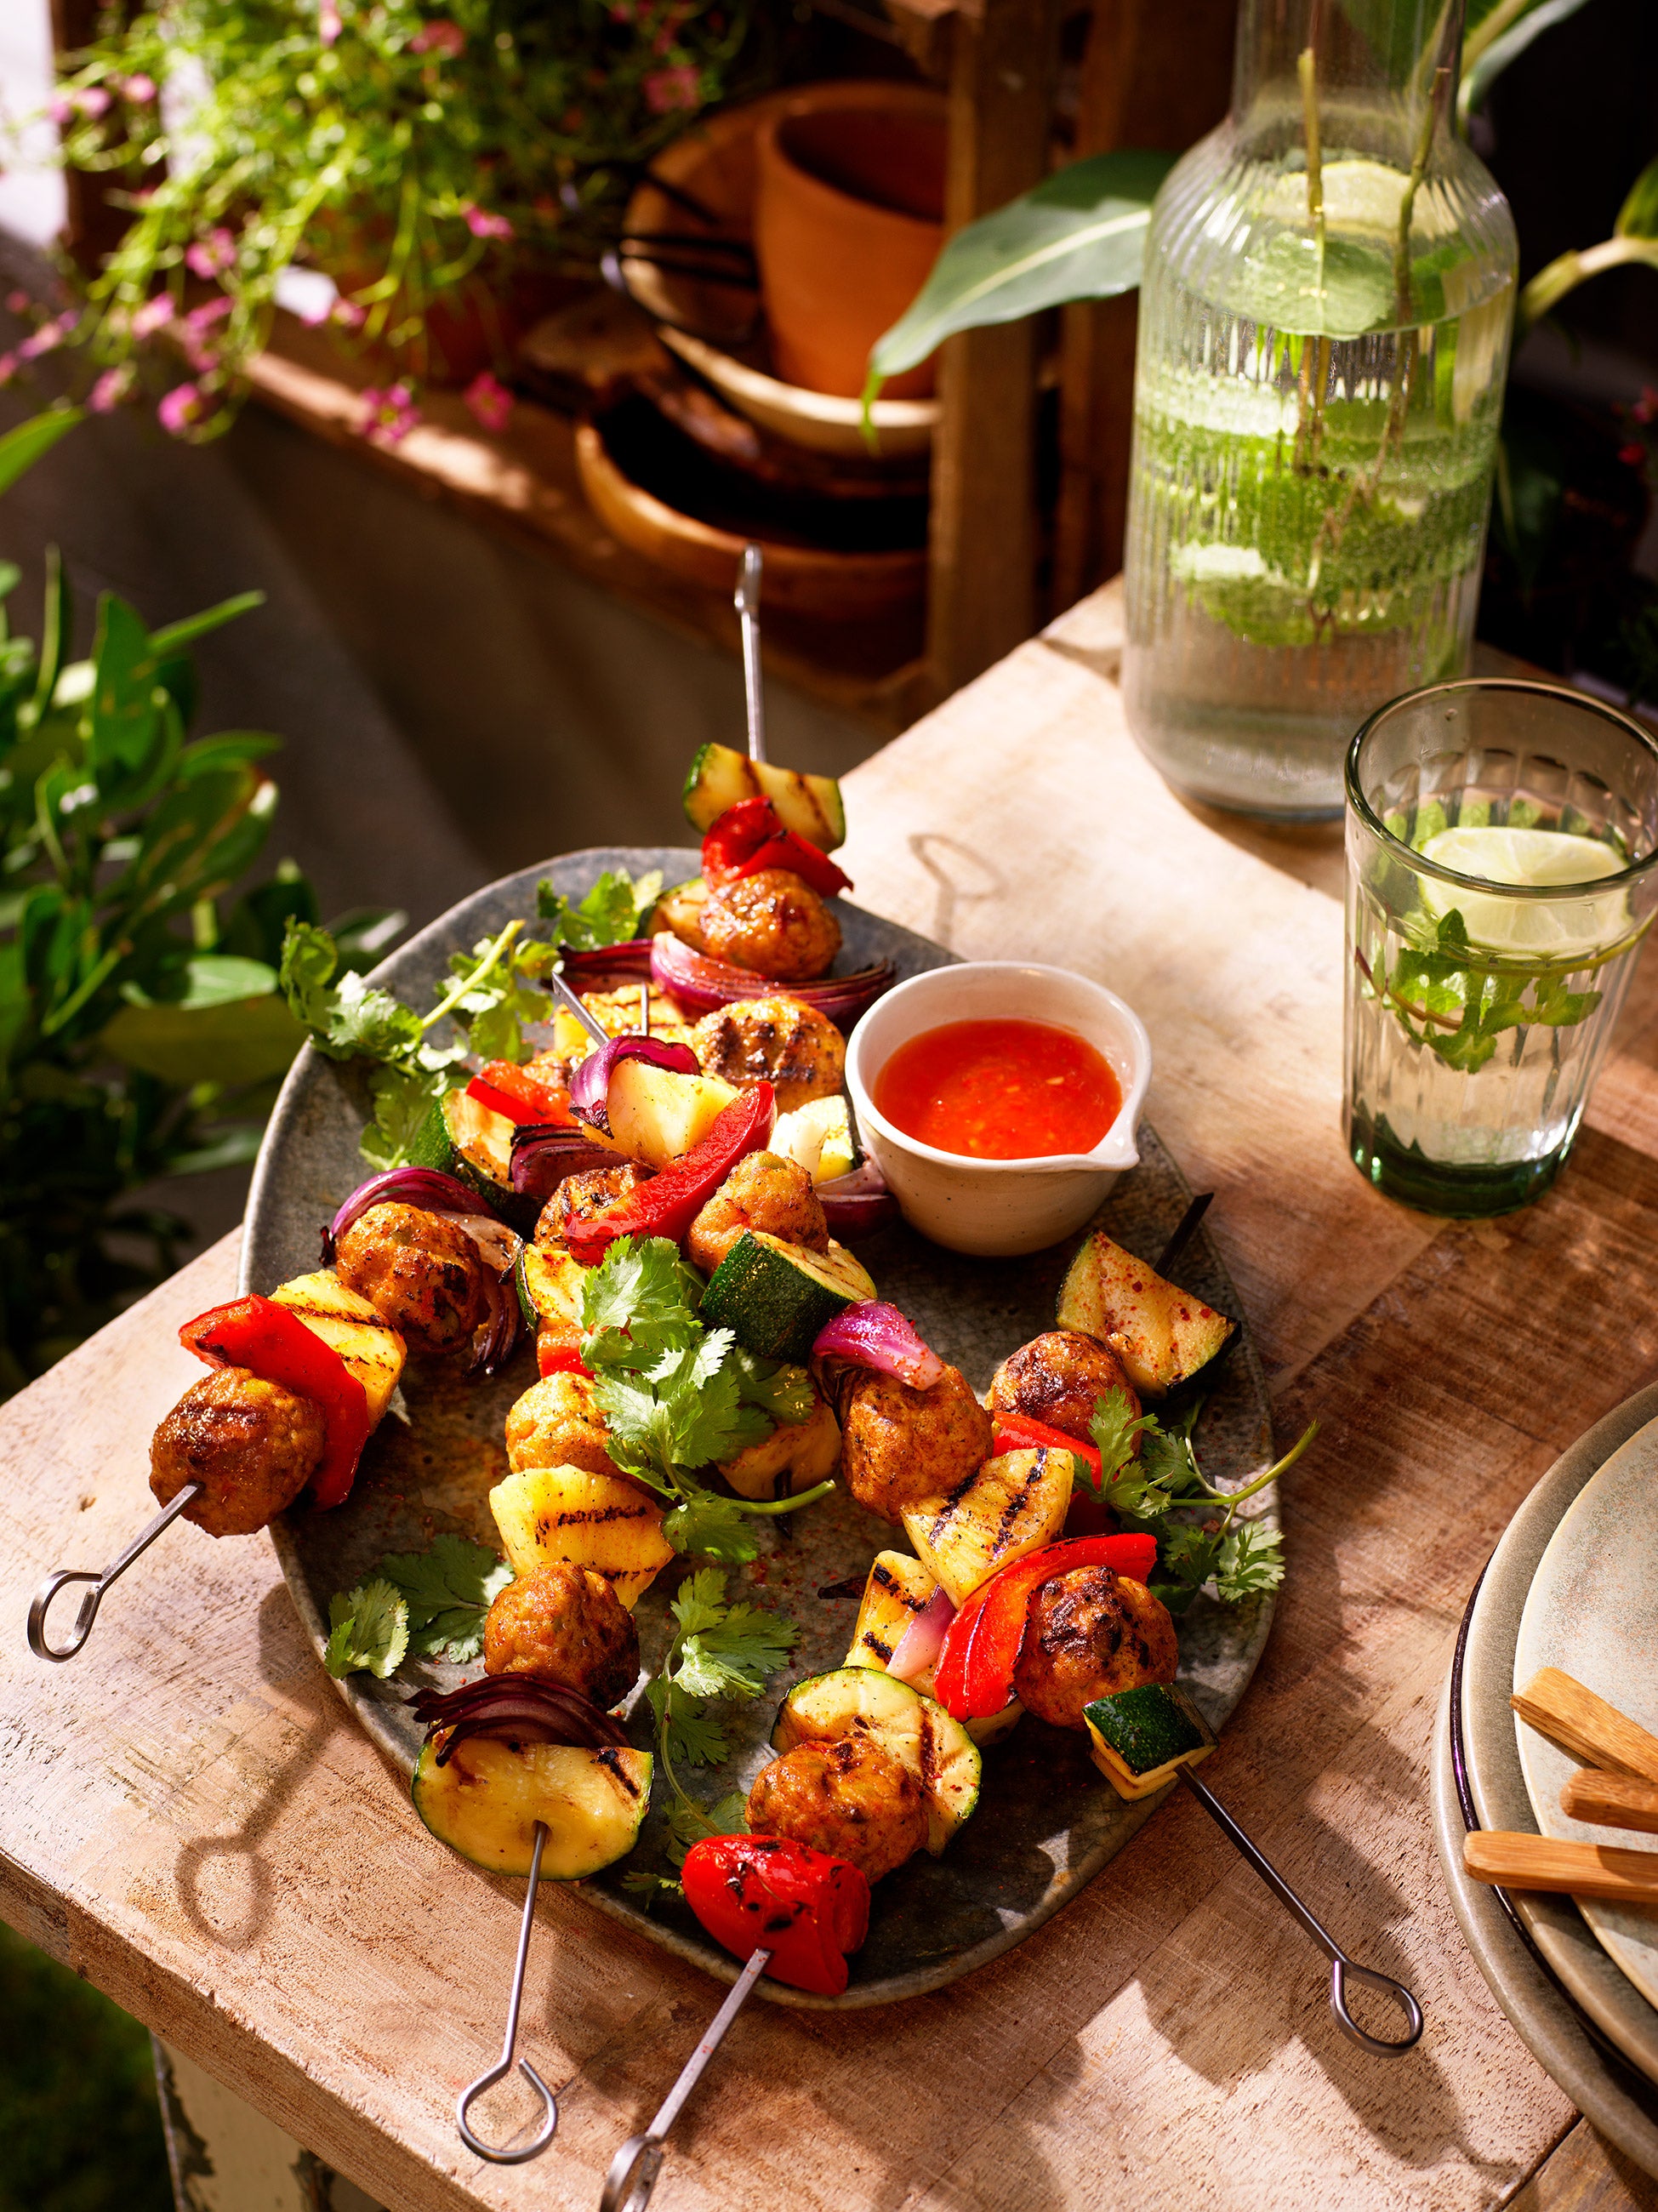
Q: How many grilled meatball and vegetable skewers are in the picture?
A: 5